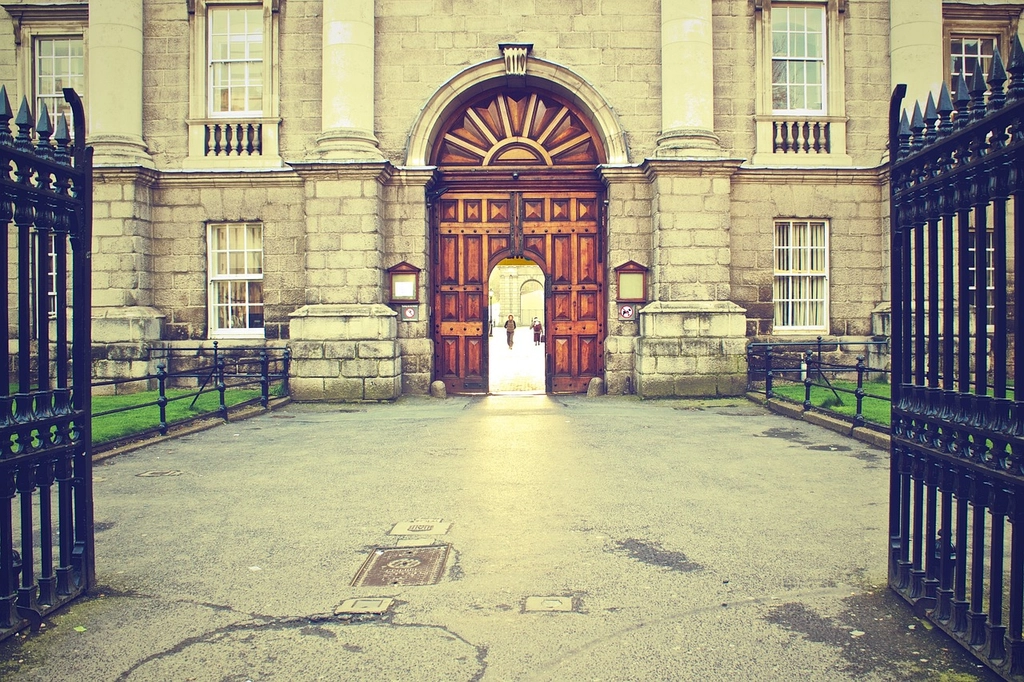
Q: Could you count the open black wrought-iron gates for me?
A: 2